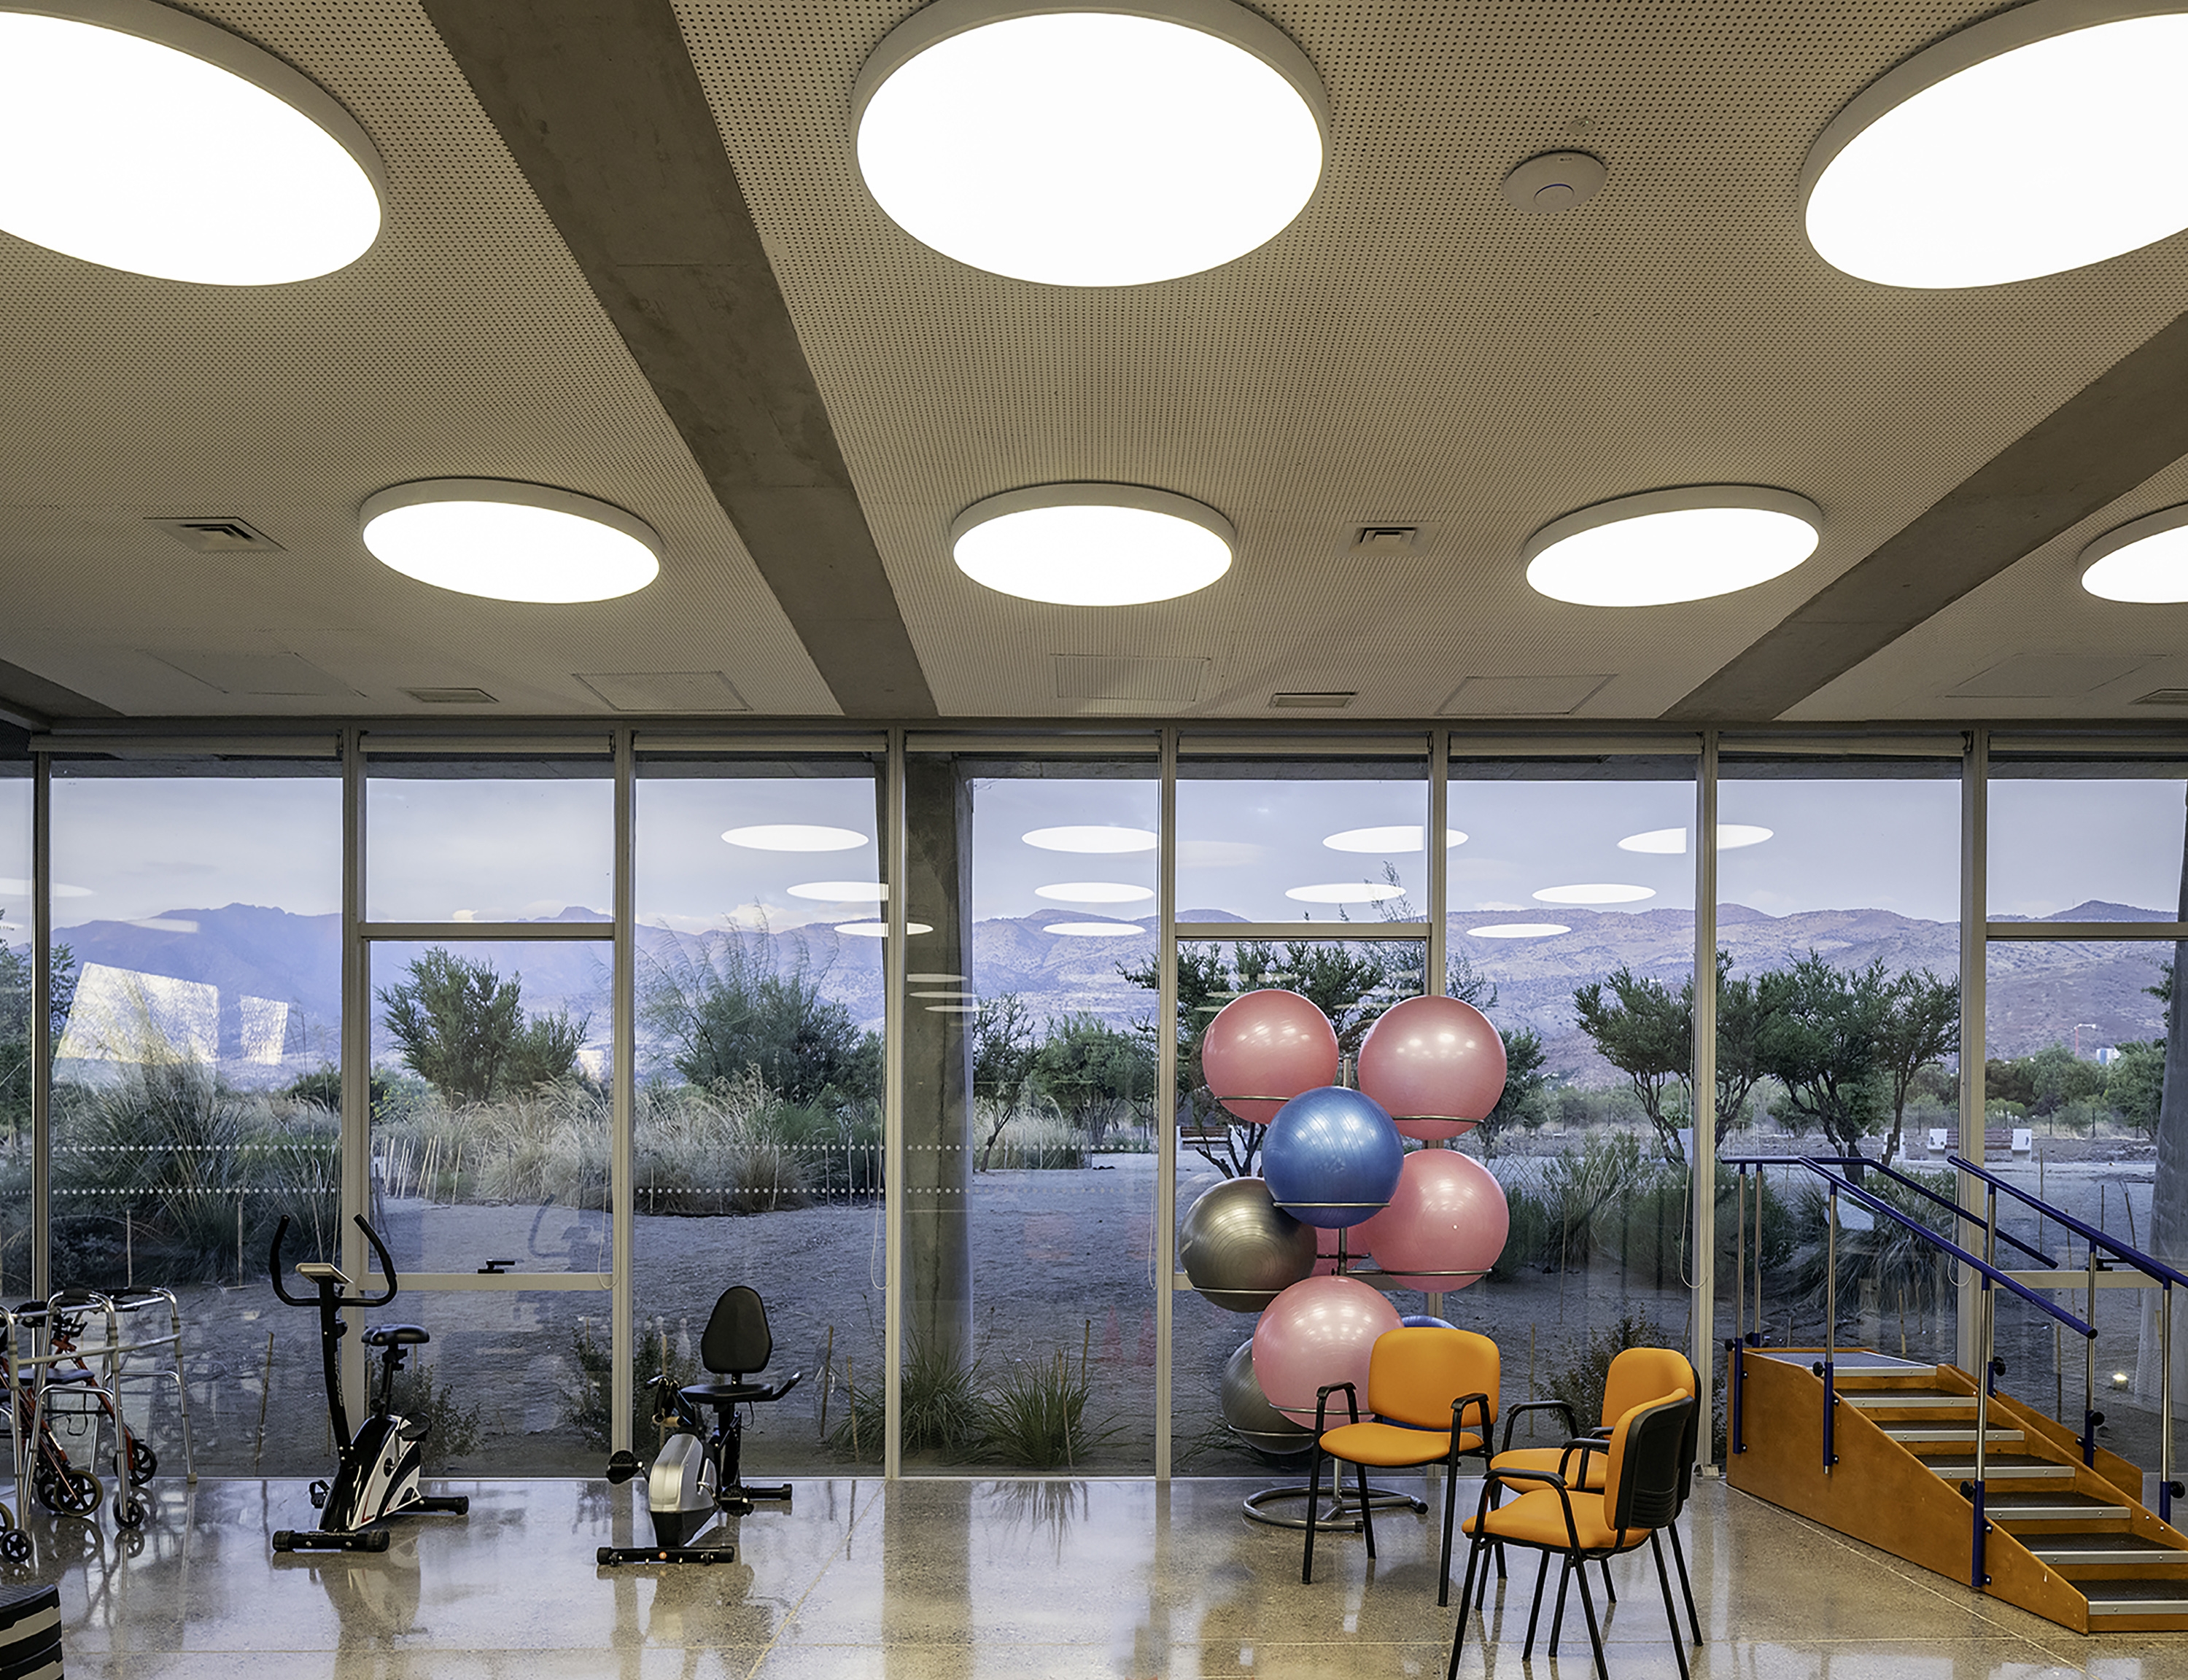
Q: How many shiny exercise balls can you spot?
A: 9